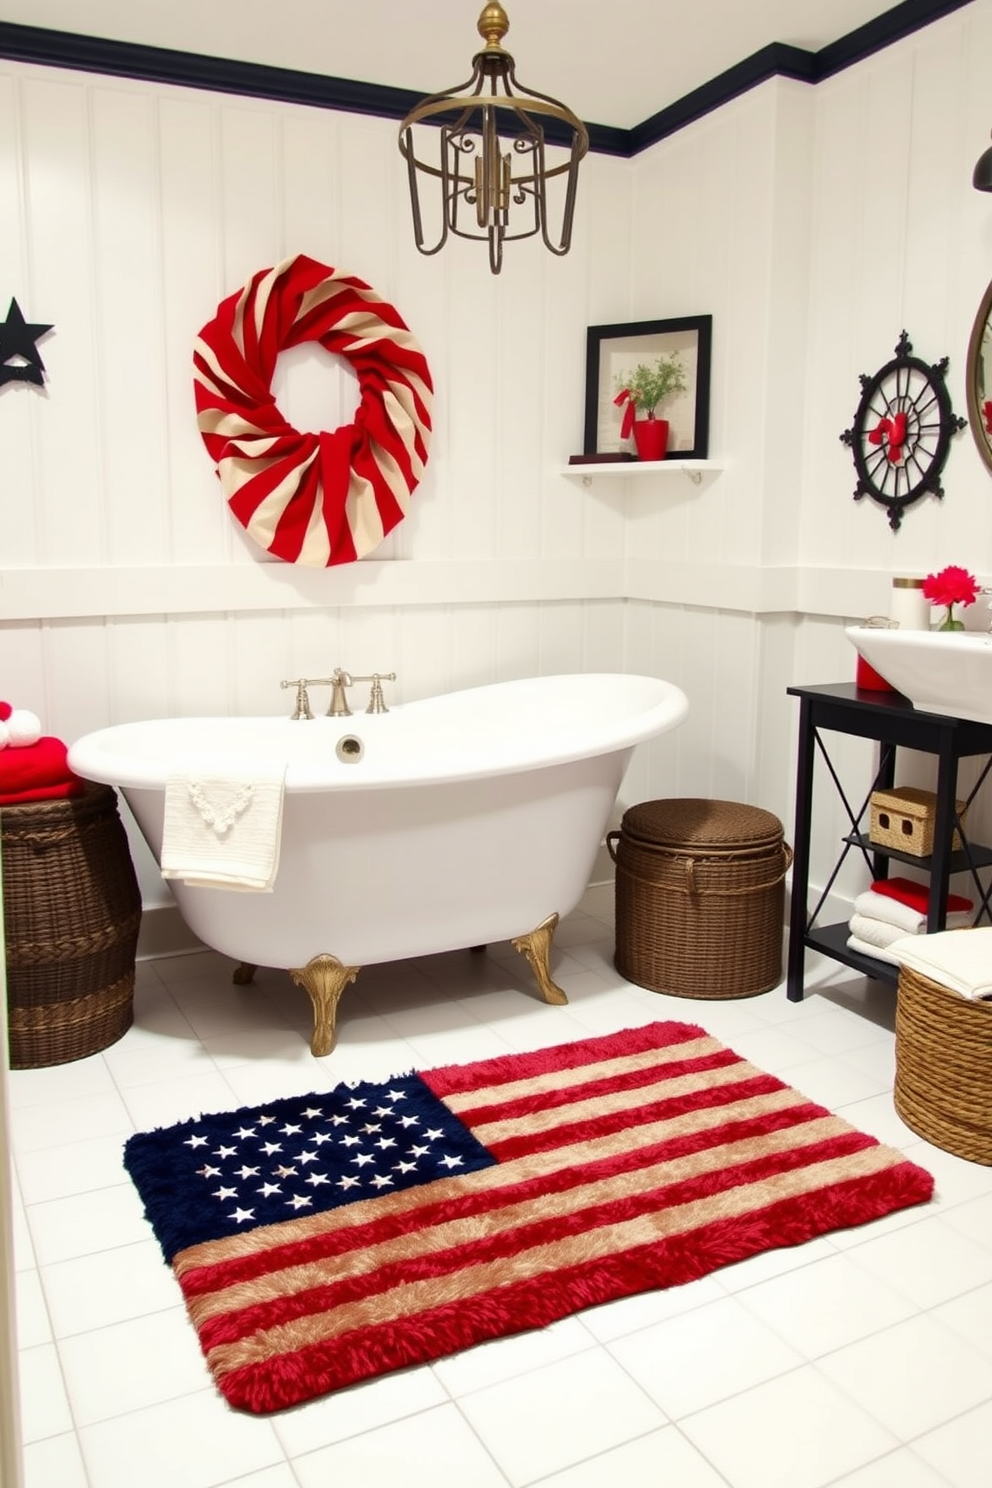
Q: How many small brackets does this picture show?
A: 2